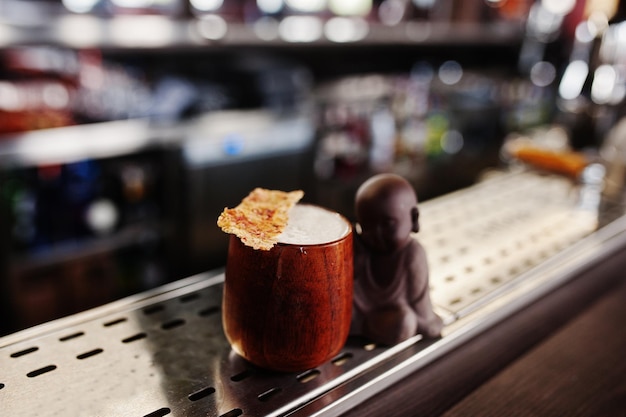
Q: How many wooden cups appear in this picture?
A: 1